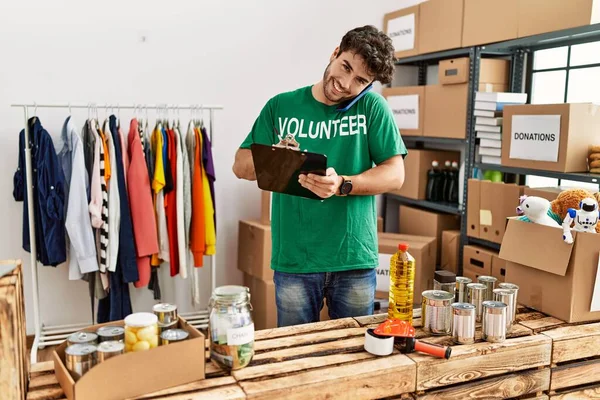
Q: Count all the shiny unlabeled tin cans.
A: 15